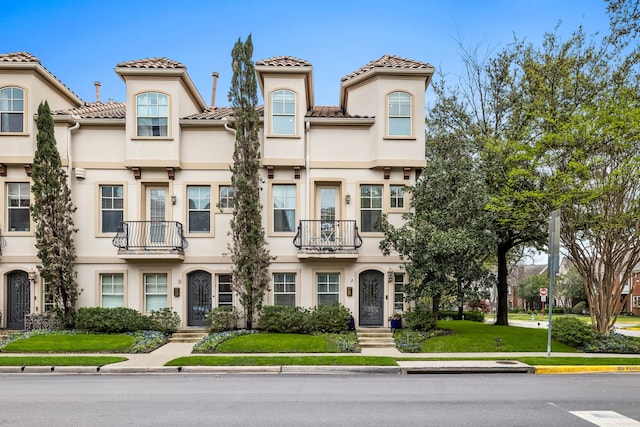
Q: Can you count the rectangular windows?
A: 14